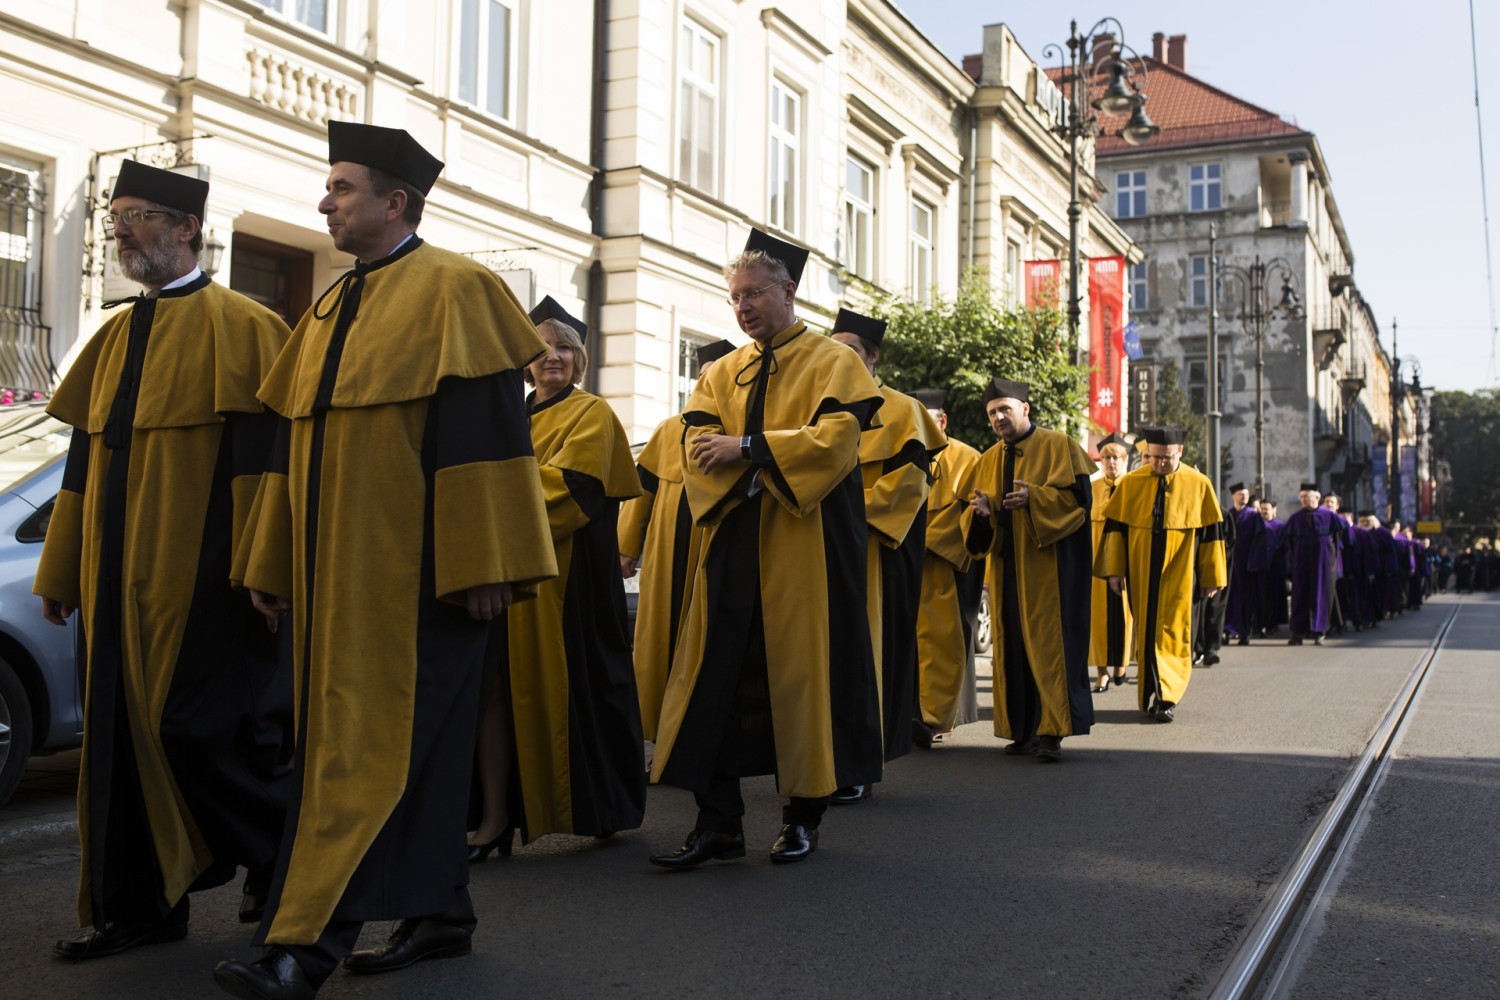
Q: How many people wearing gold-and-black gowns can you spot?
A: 10